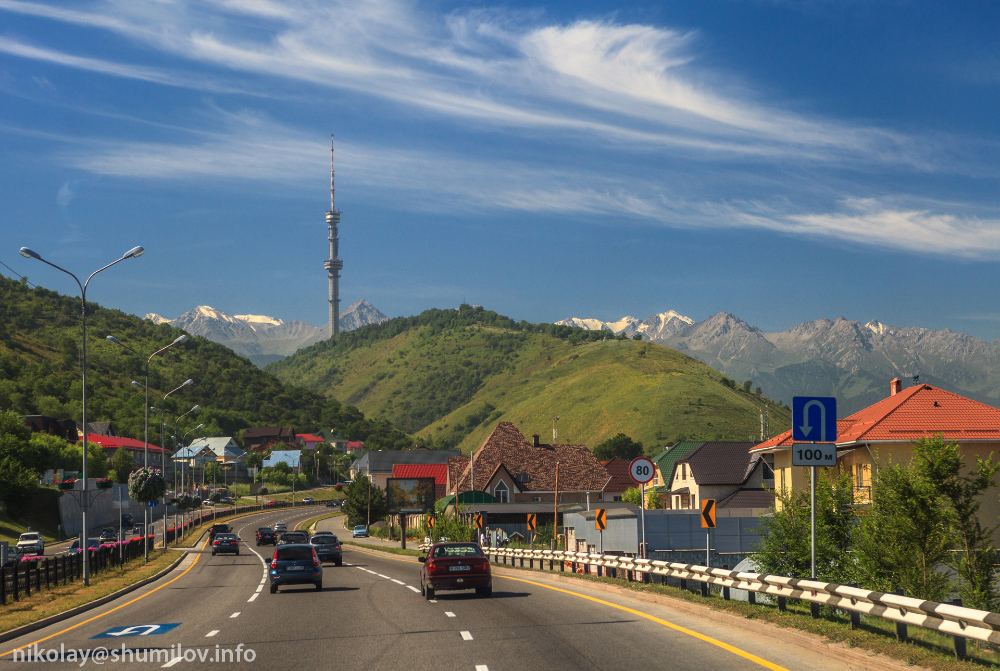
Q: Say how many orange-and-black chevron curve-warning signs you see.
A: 5